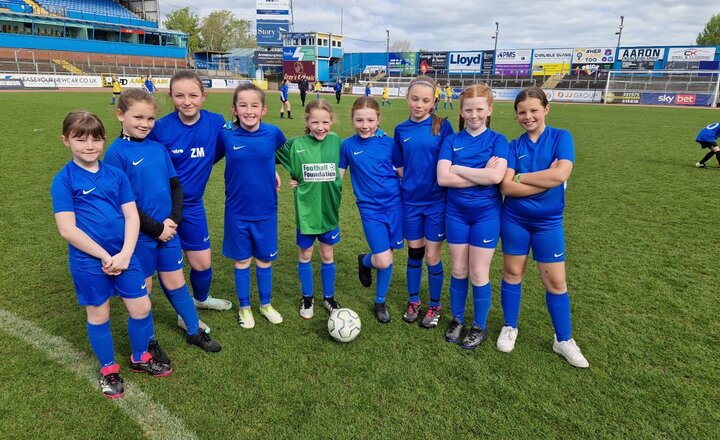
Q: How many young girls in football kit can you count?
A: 9